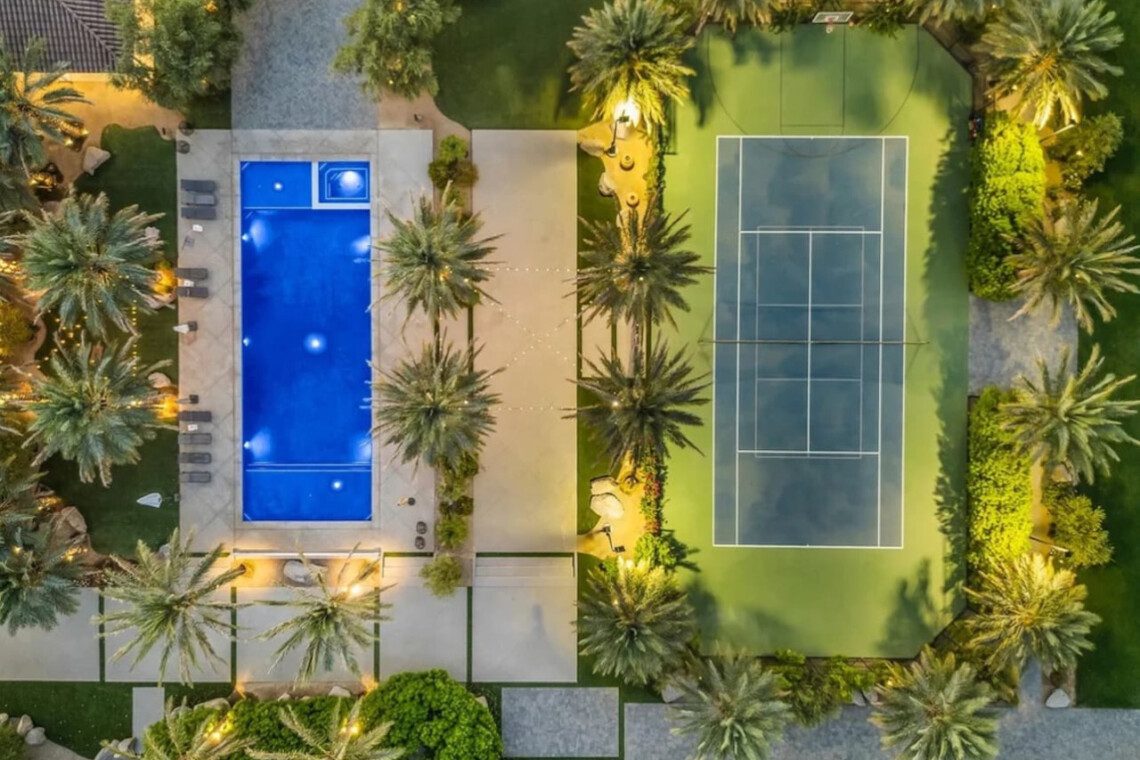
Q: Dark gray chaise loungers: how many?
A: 9